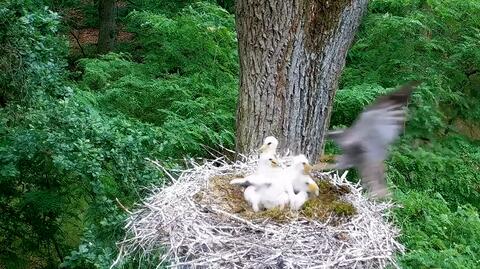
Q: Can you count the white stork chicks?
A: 4